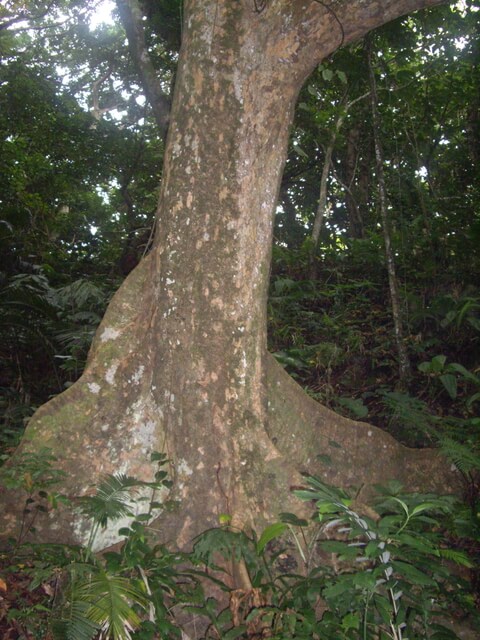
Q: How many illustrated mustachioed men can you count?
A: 0